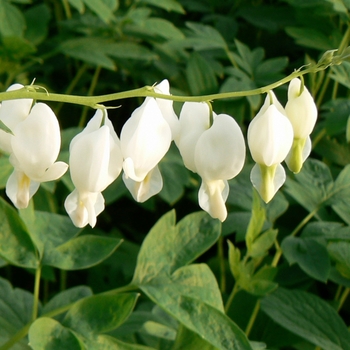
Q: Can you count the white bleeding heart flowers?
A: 6